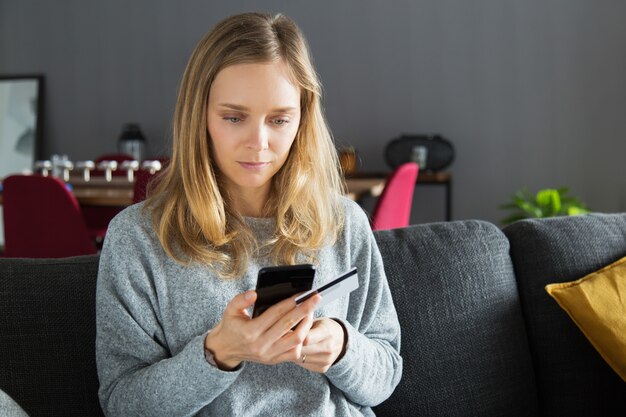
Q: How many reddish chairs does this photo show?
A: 4